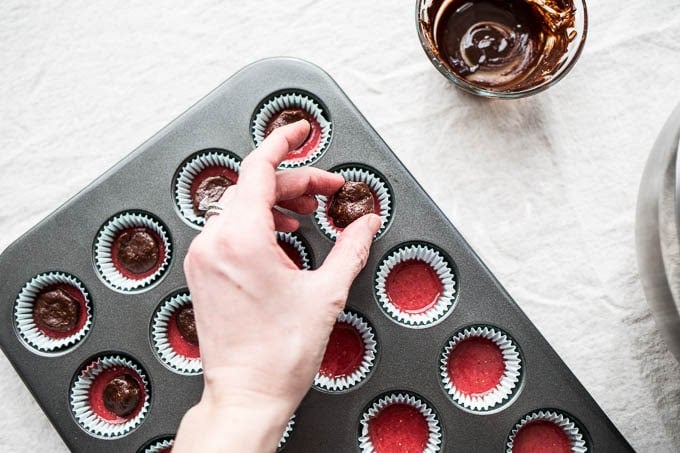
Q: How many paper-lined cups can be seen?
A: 15